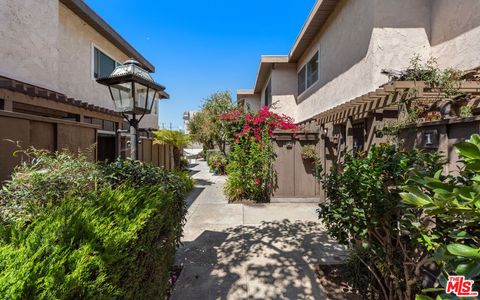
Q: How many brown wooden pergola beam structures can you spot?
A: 2